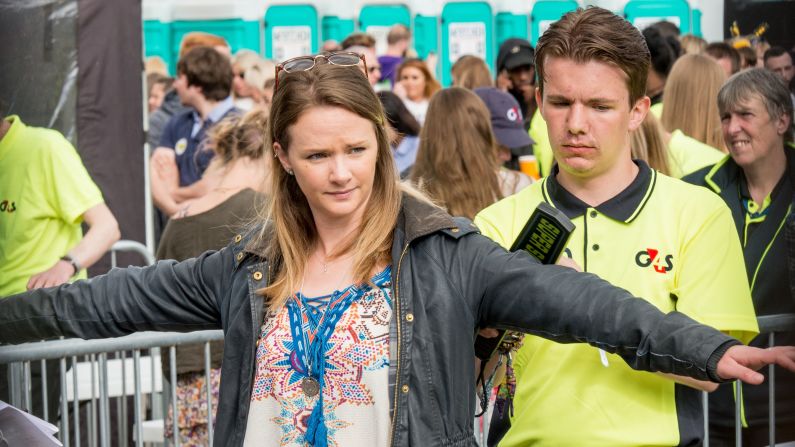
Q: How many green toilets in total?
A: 5